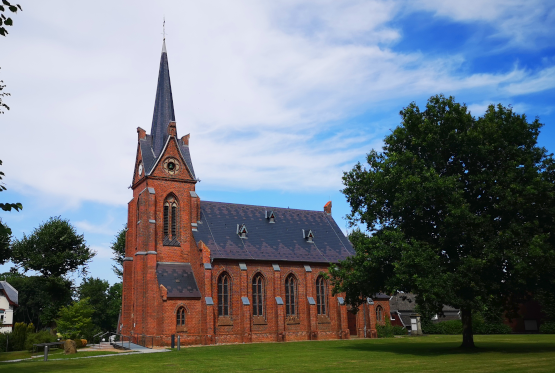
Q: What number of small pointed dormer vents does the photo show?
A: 3